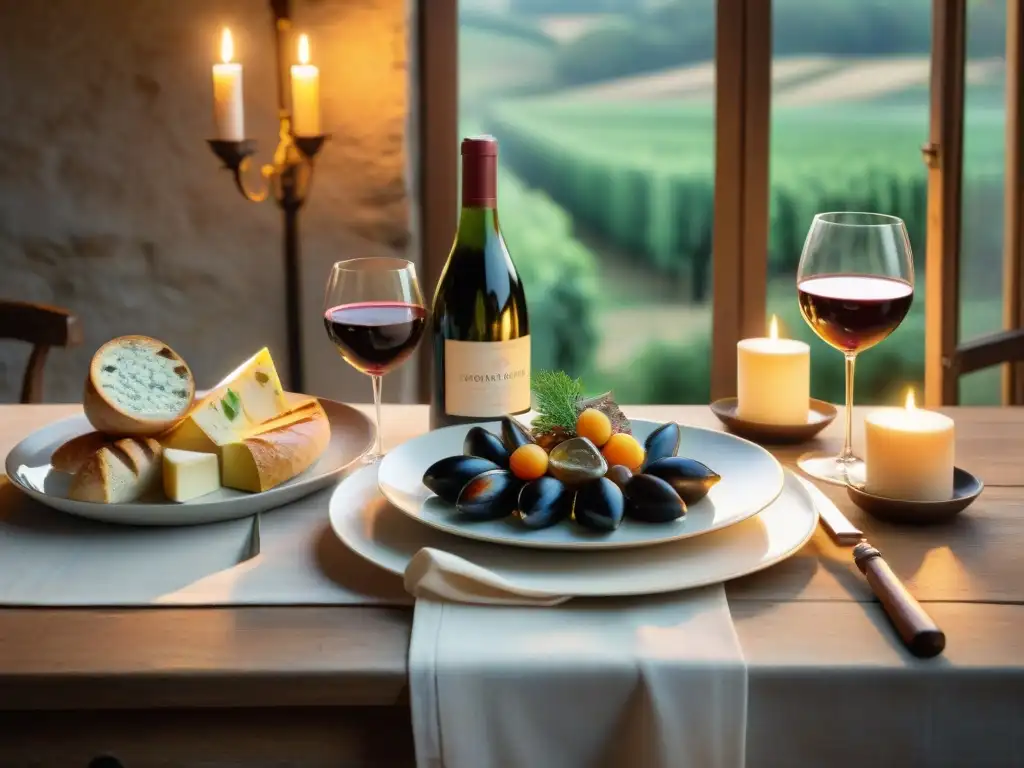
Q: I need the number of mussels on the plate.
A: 9